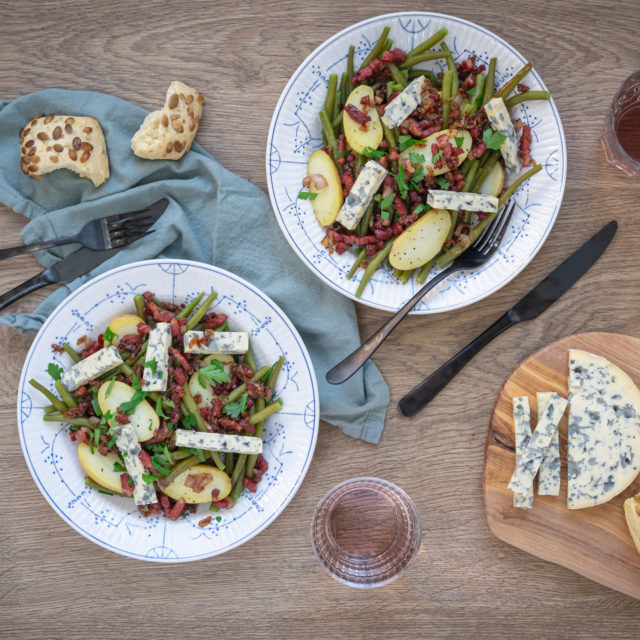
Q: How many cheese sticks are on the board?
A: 3